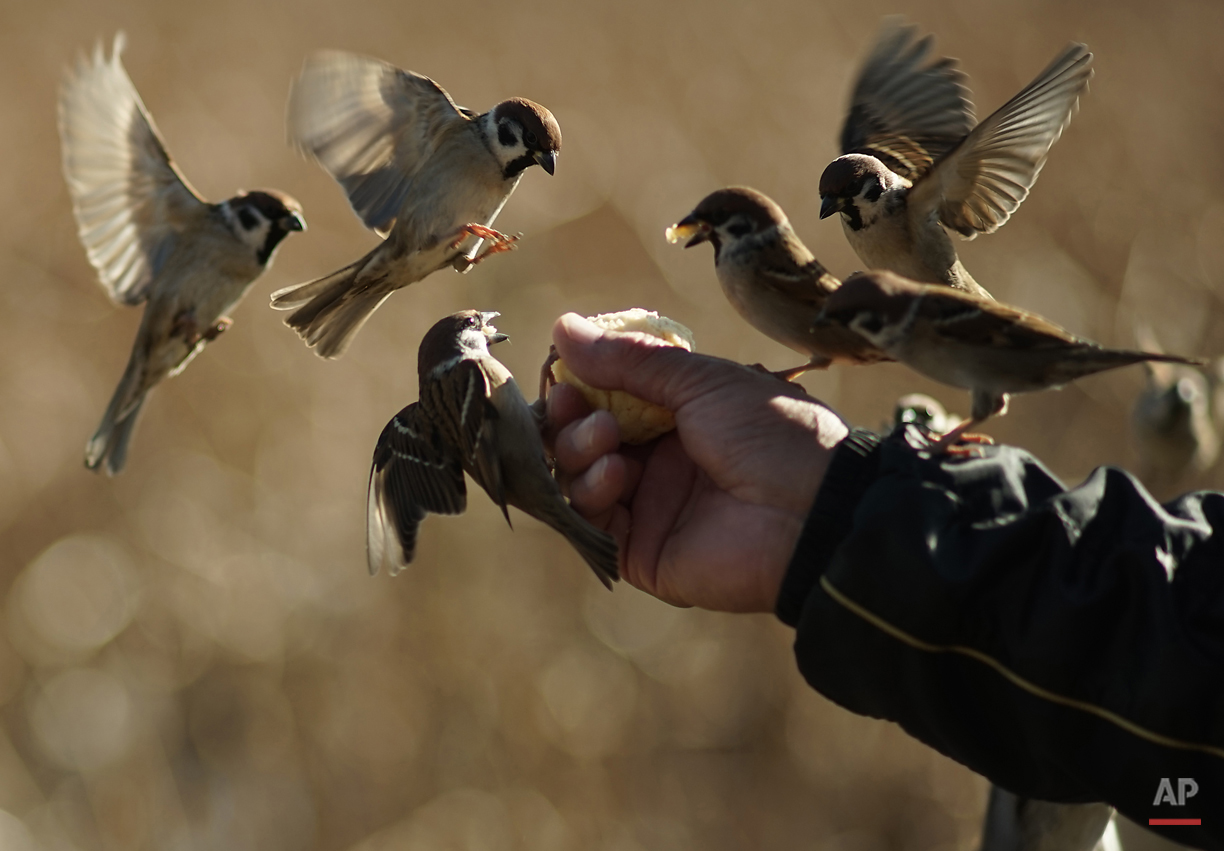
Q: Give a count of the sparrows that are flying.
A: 3